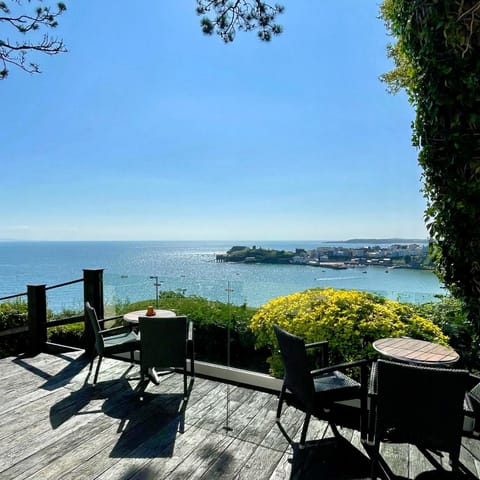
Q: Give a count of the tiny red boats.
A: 0